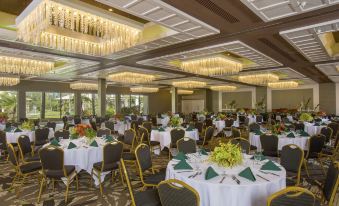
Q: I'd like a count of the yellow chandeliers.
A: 12